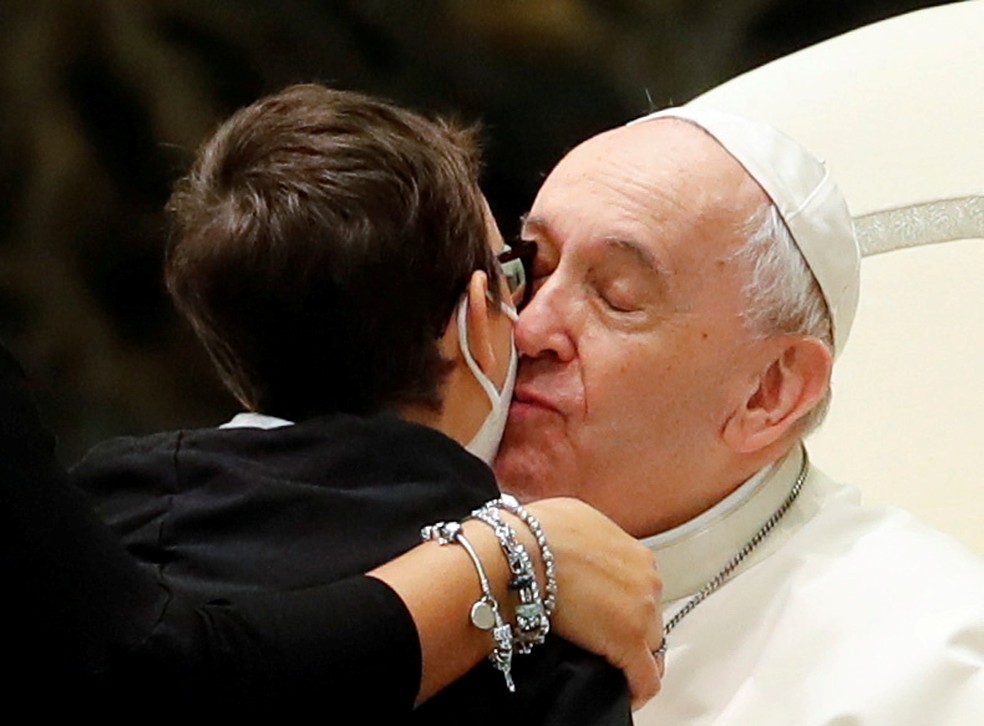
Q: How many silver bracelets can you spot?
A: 3